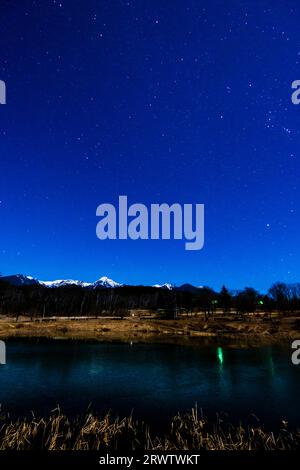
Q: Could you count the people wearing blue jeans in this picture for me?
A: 0